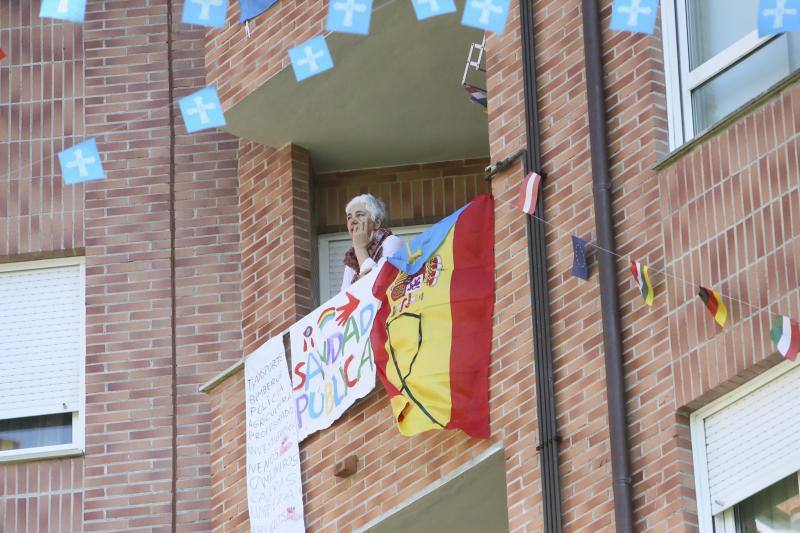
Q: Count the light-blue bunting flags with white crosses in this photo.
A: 10